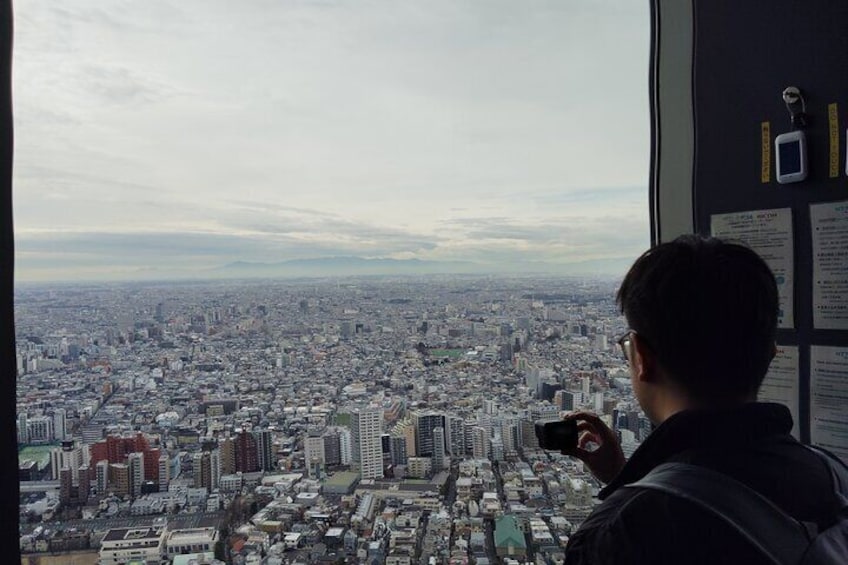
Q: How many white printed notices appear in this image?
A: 4